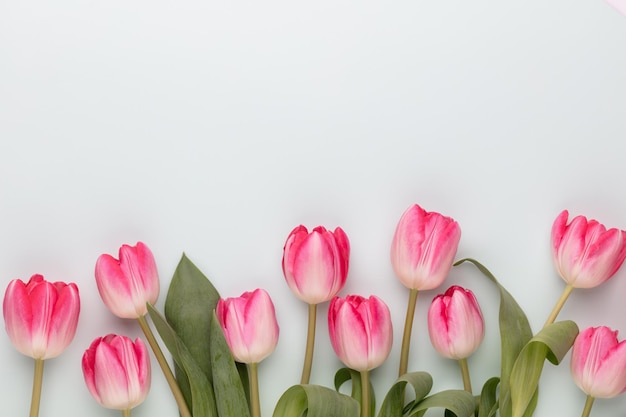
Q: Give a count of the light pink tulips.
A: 10